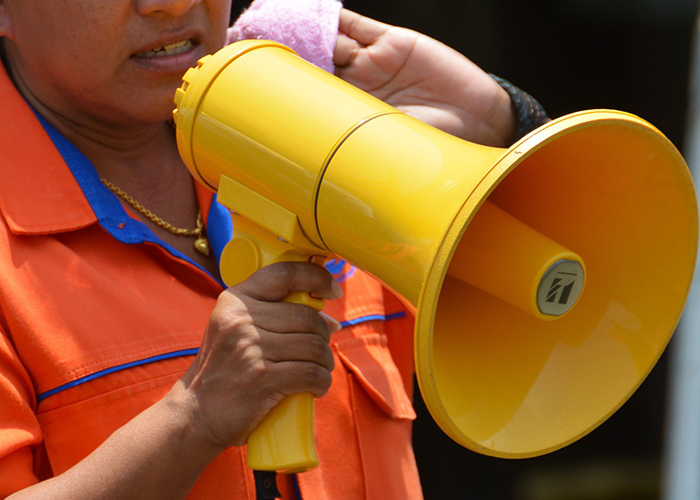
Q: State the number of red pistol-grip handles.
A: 0